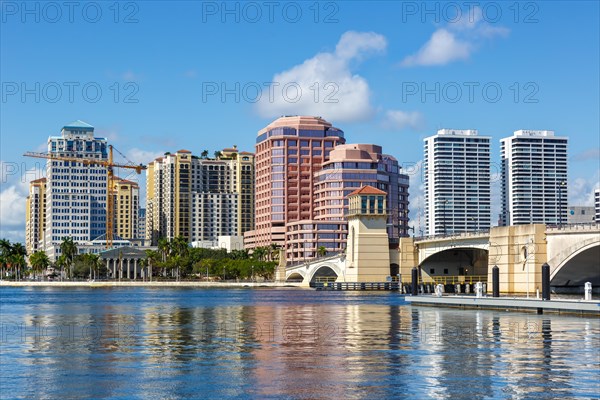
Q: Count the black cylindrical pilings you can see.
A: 3